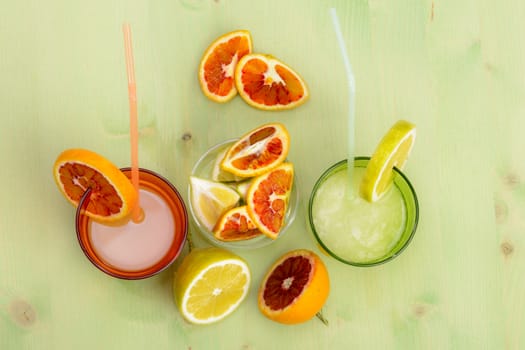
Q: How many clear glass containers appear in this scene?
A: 1